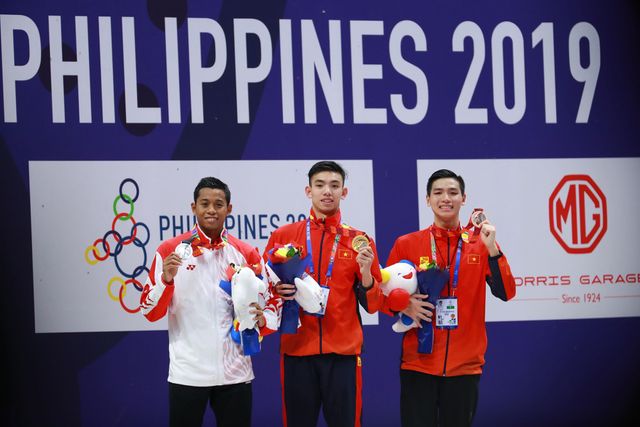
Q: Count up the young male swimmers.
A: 3